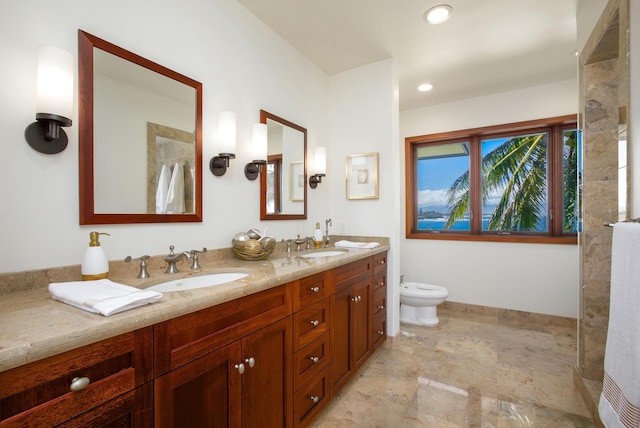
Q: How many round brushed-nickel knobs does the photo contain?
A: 13